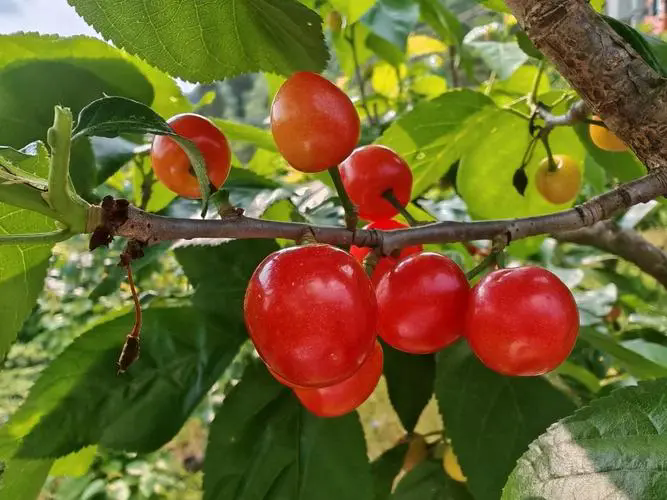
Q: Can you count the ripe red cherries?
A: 8